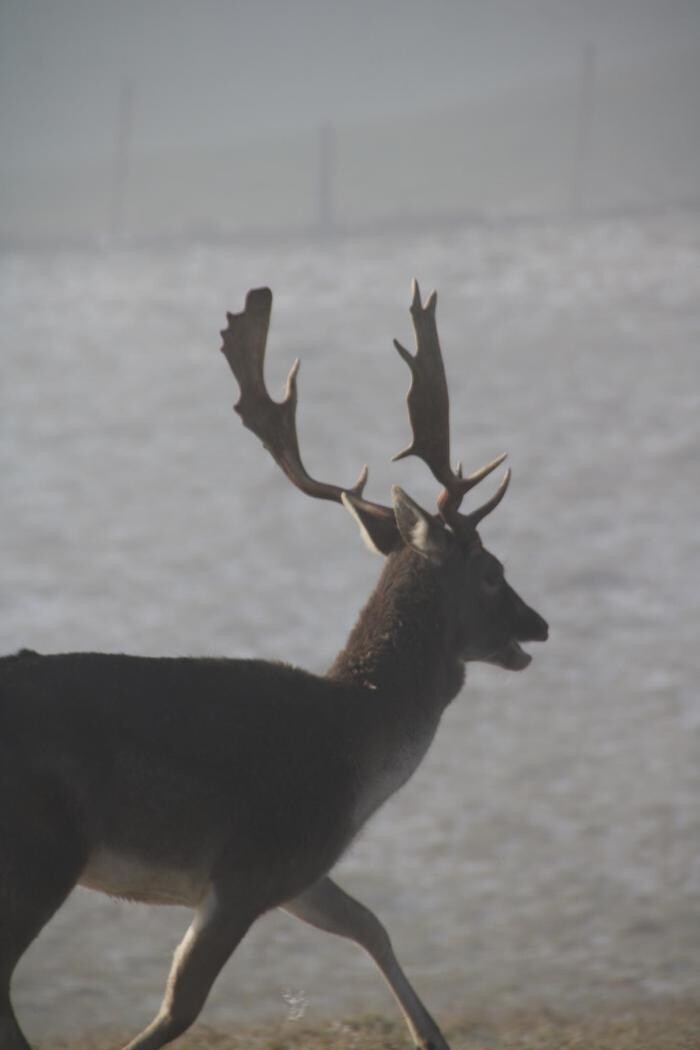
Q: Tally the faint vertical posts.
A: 3